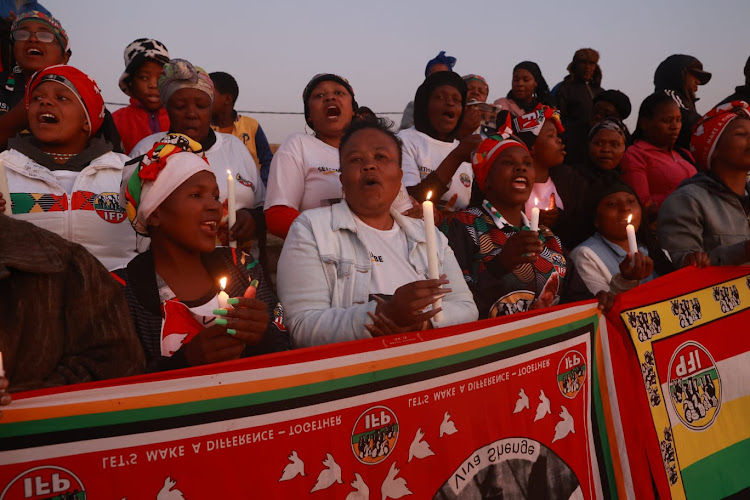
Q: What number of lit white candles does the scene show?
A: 5